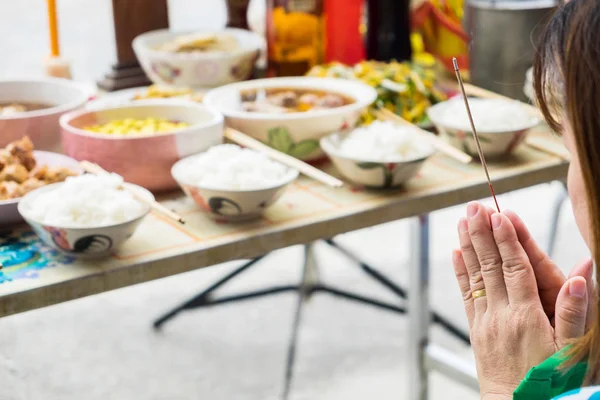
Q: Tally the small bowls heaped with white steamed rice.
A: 4